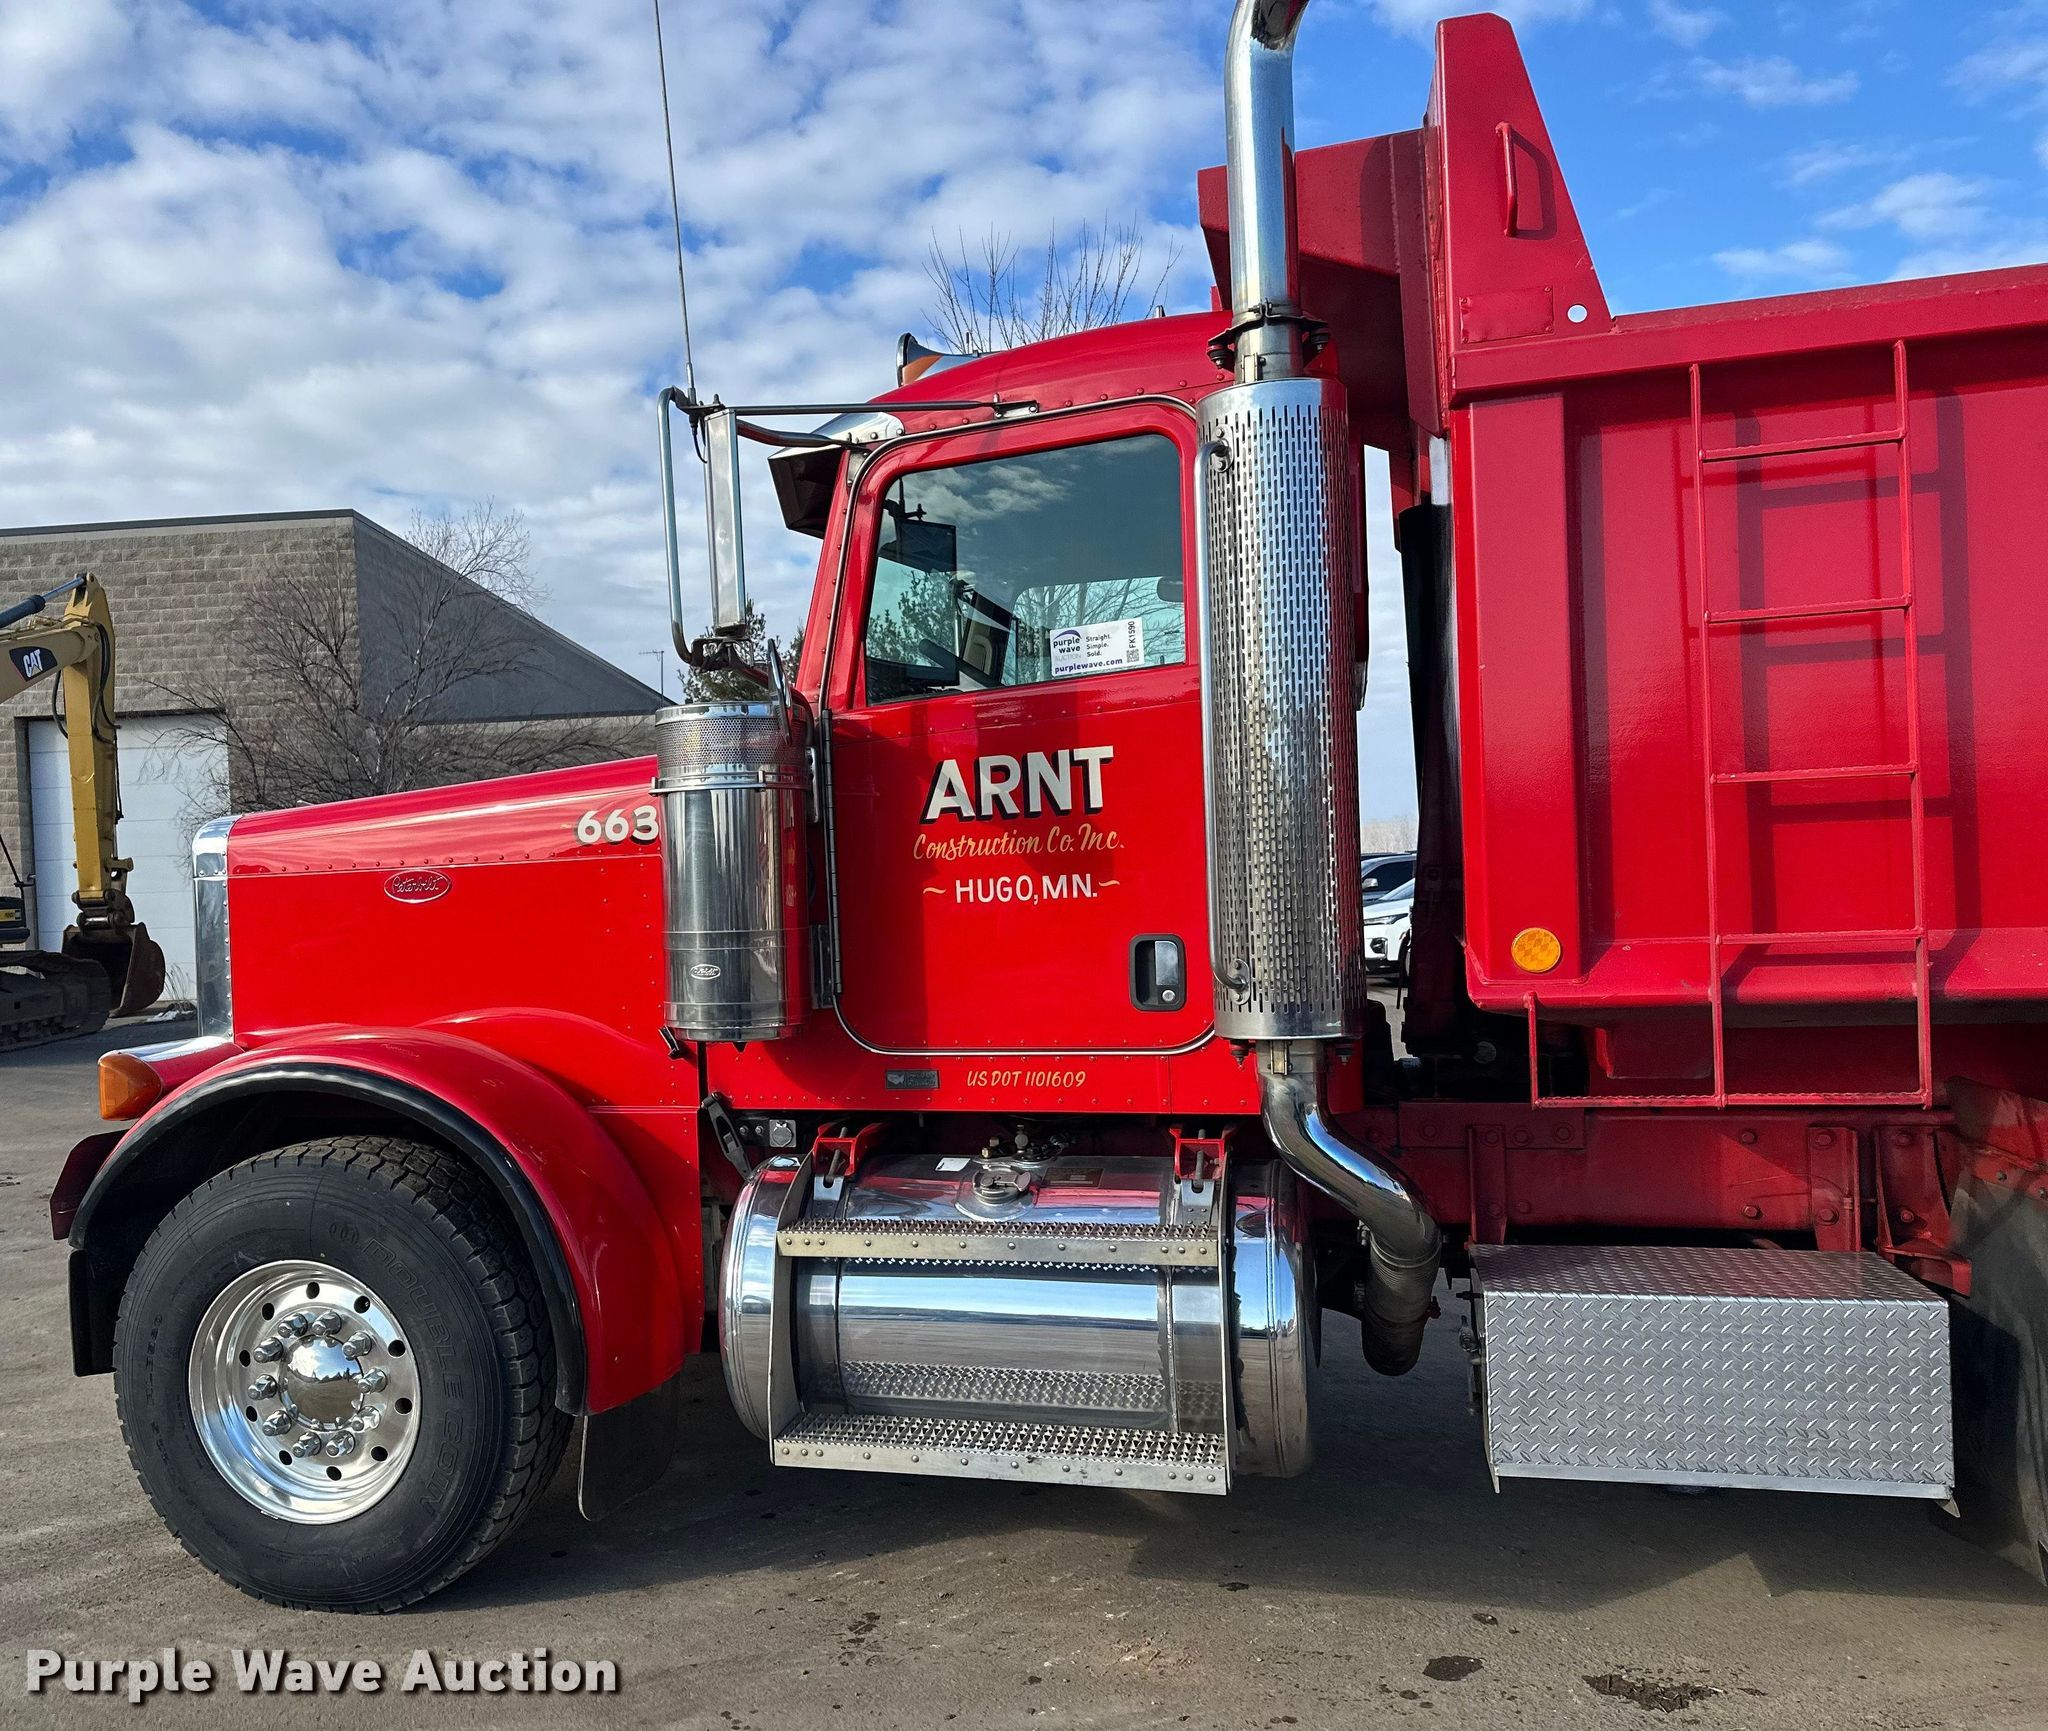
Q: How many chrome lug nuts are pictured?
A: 10